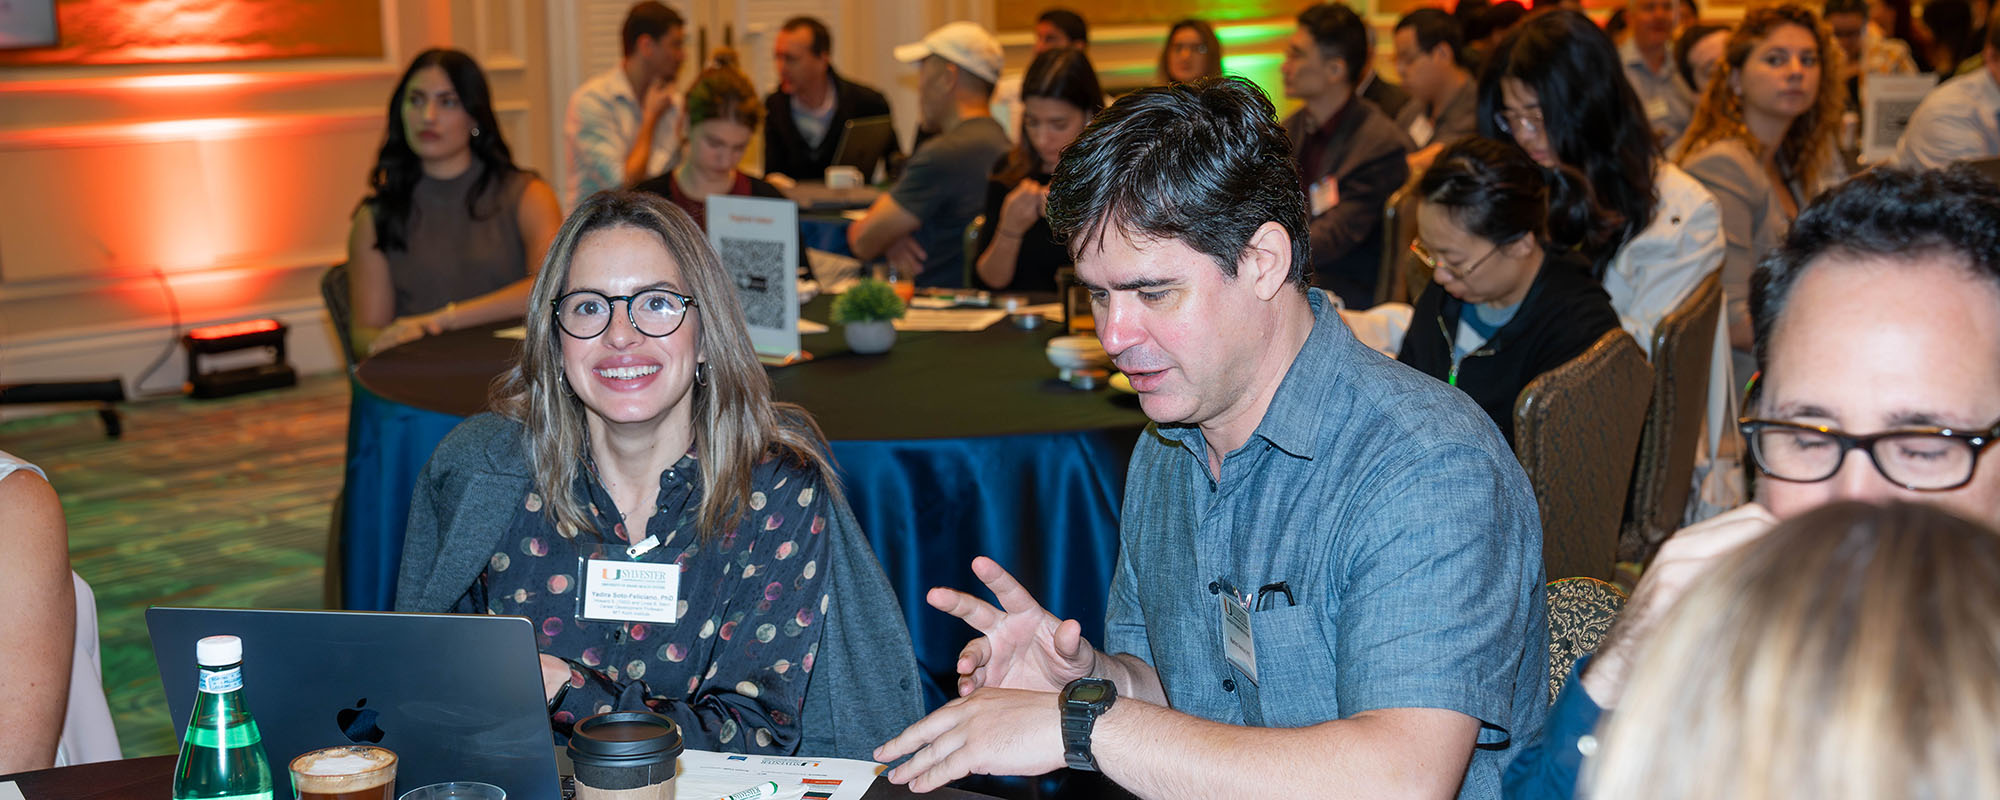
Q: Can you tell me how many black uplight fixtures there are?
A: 1